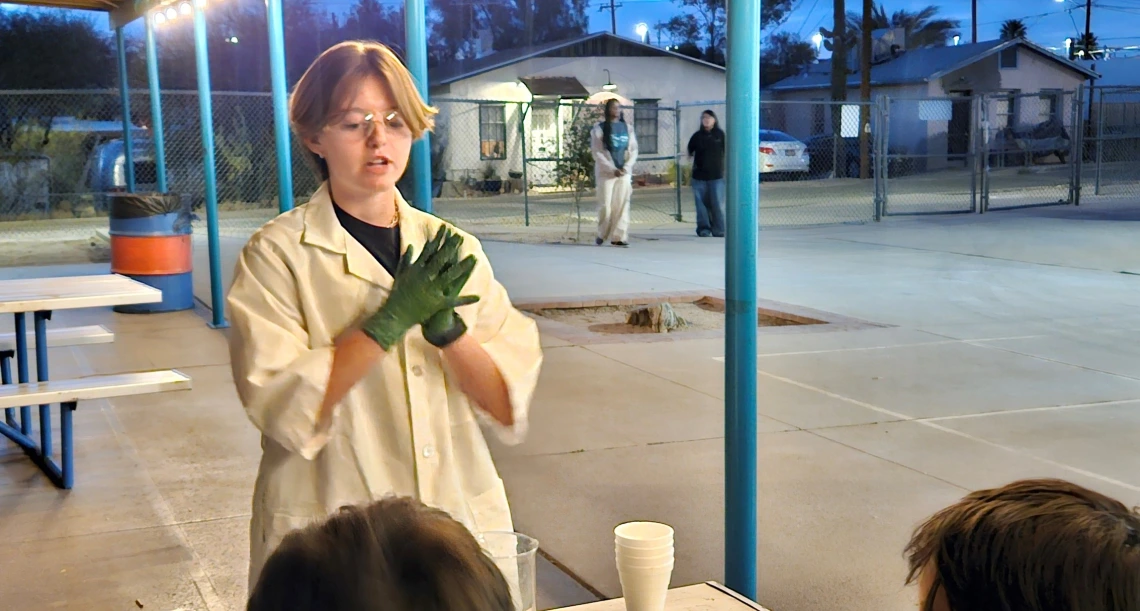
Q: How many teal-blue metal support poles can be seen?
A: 6